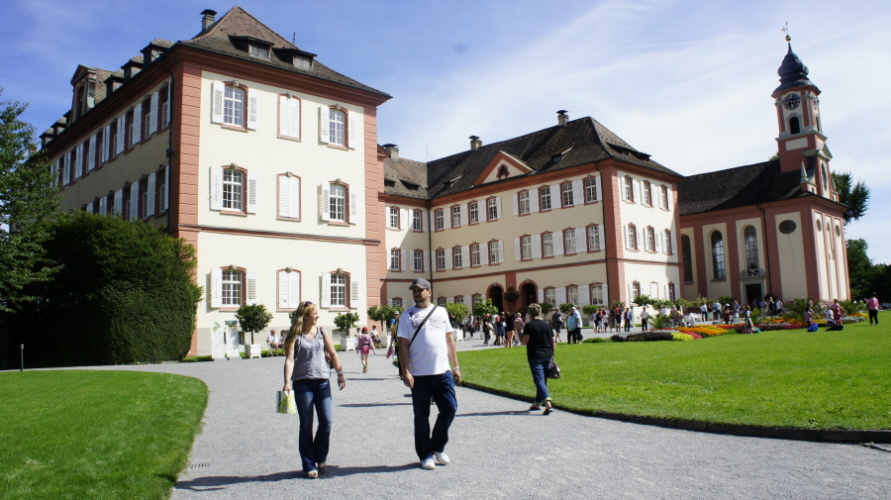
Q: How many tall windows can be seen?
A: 3